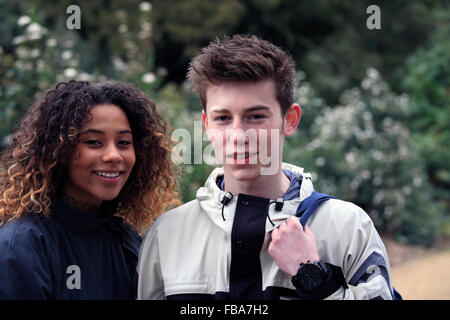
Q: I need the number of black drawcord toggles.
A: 2